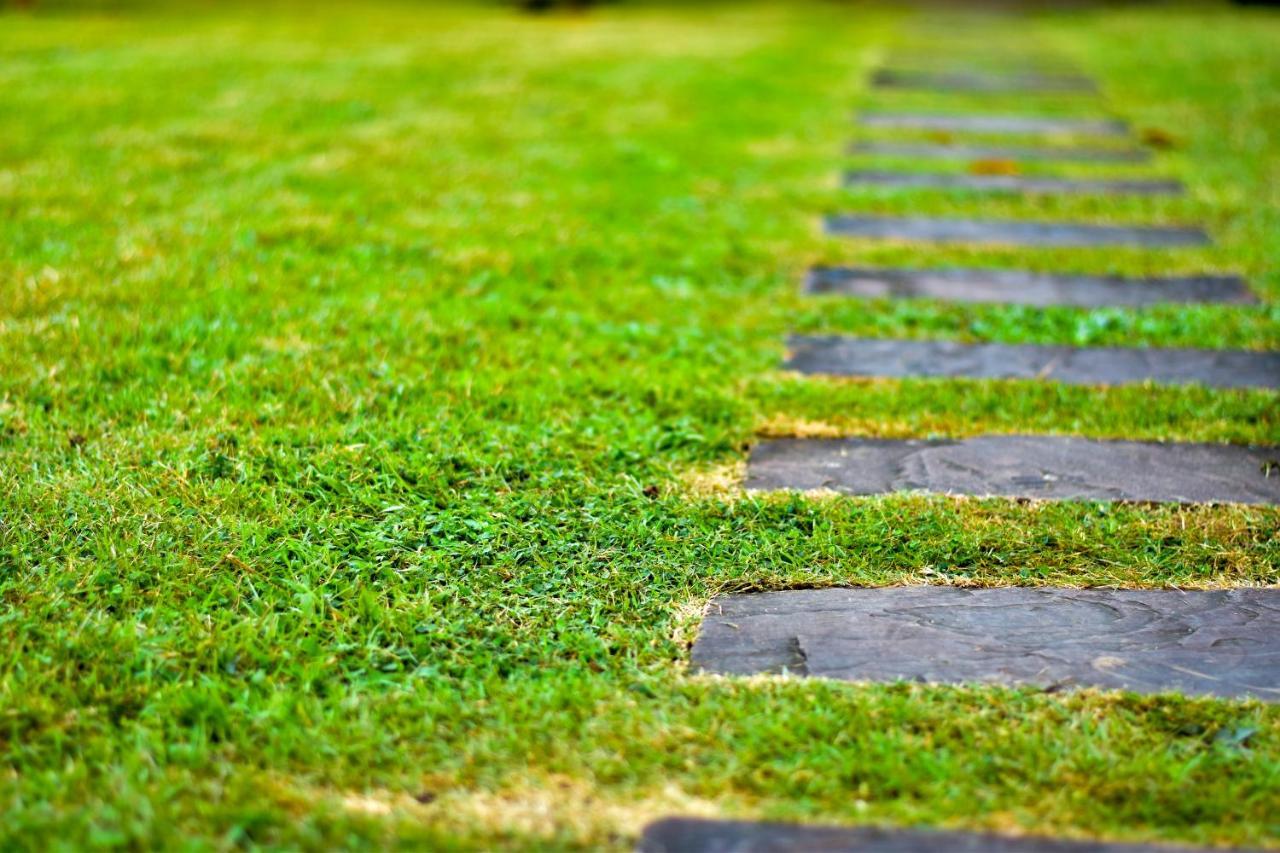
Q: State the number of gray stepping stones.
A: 10